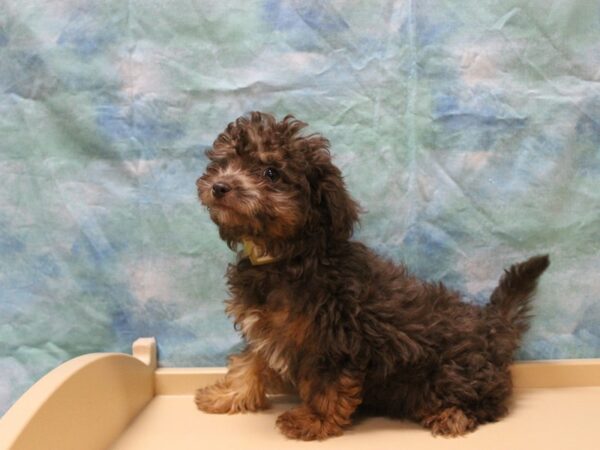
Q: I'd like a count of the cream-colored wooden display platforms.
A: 1